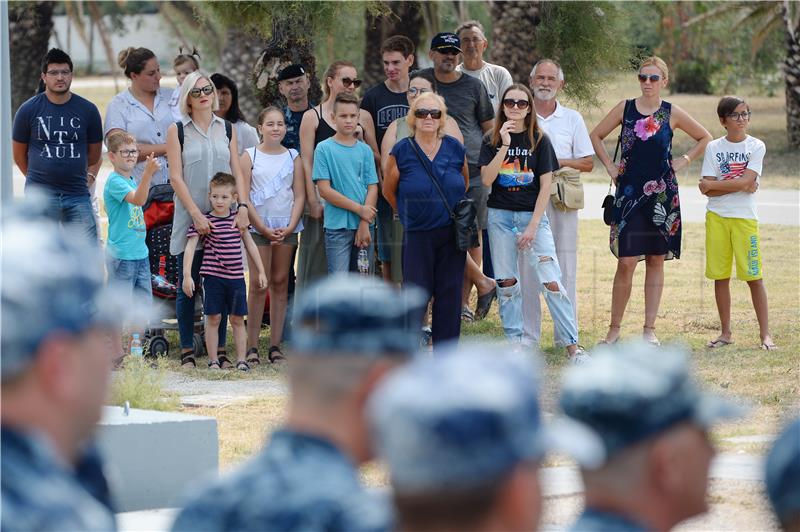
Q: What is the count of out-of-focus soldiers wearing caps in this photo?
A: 5